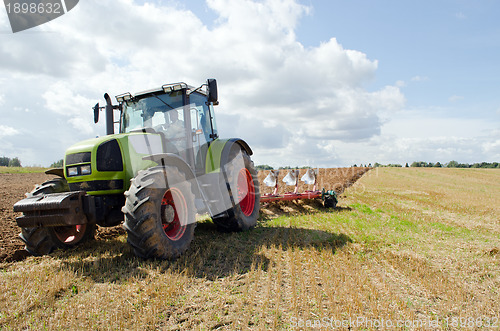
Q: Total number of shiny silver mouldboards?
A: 3